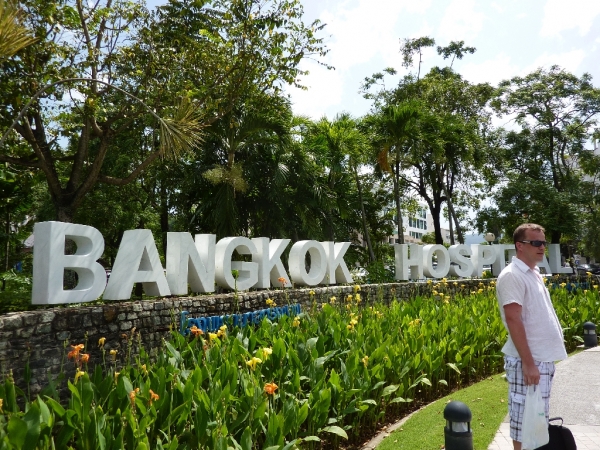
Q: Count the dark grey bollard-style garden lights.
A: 2